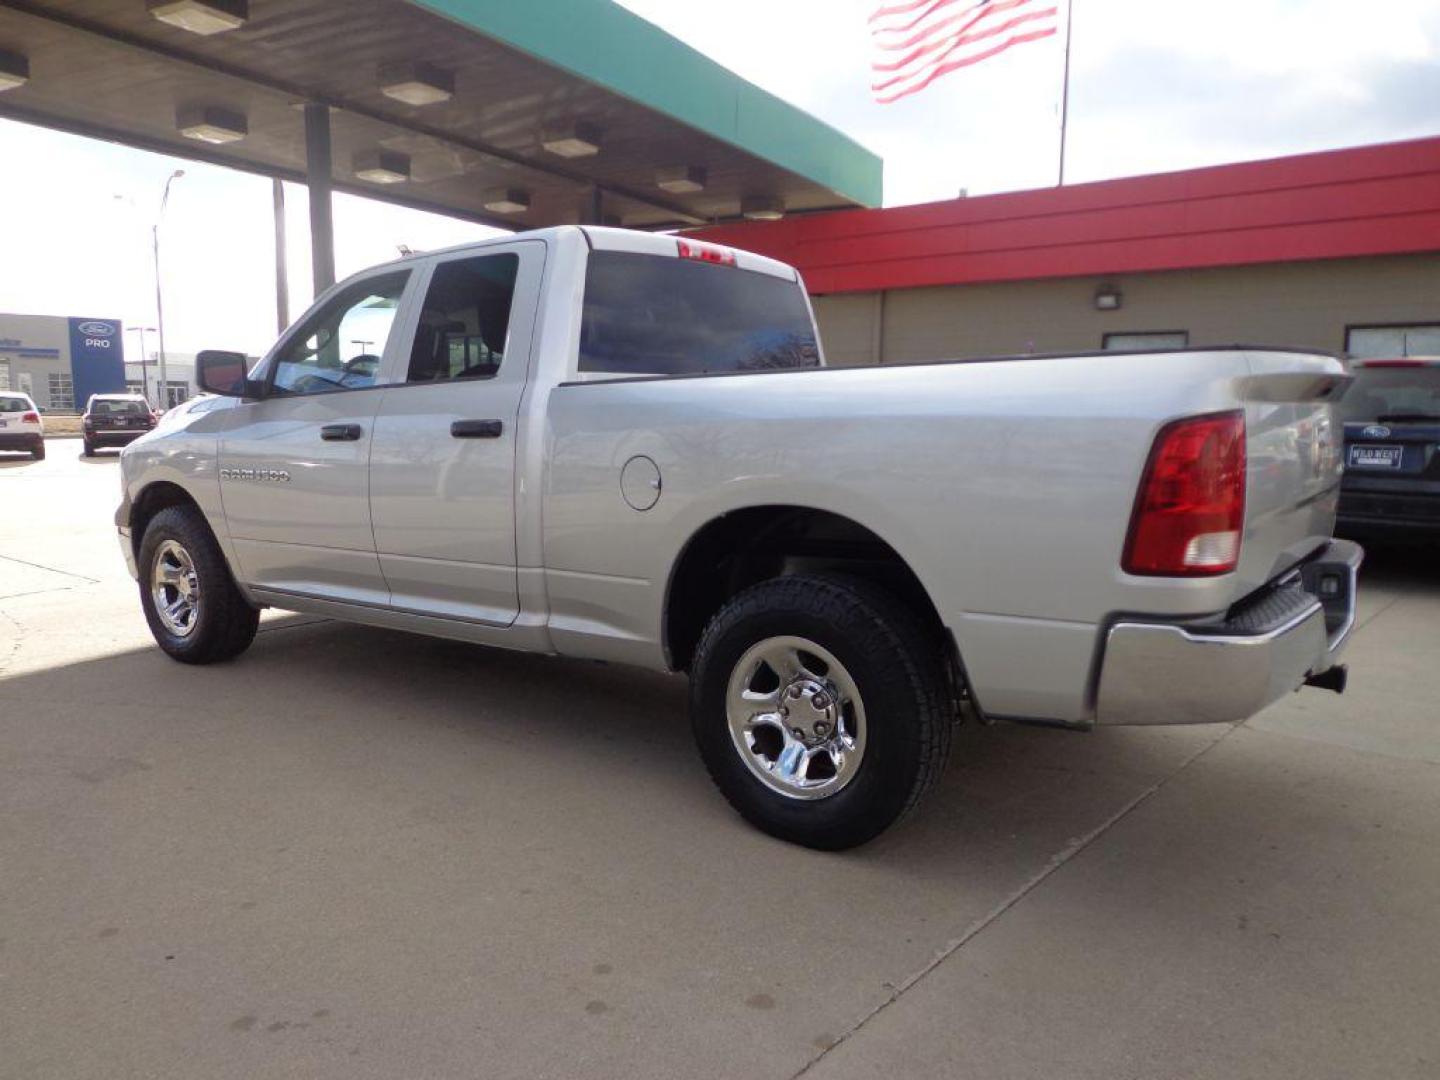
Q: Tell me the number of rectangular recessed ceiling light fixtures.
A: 9